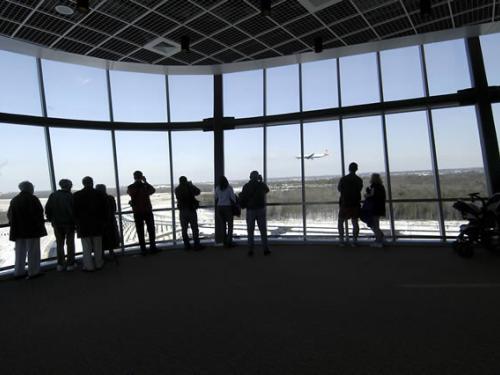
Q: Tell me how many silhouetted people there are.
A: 10